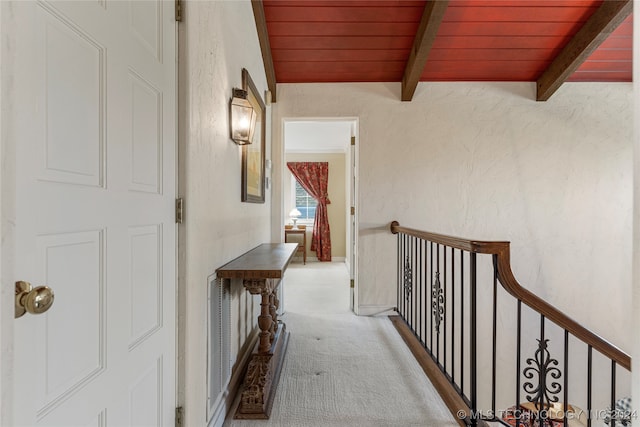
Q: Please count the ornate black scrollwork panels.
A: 3